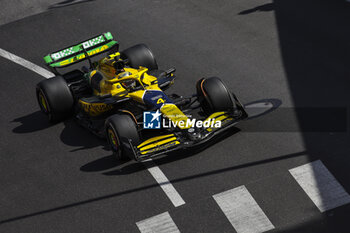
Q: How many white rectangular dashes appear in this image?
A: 3